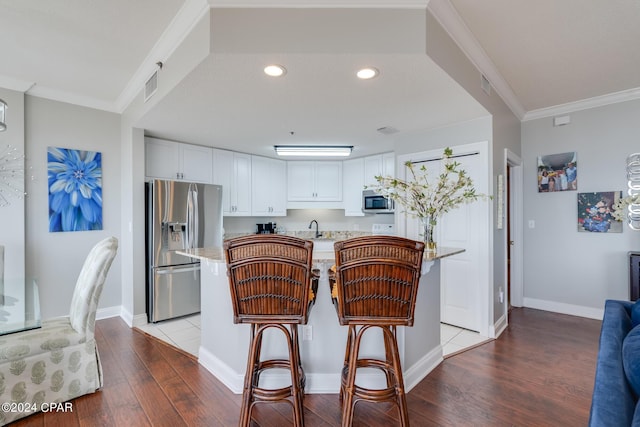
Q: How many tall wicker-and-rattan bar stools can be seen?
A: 2